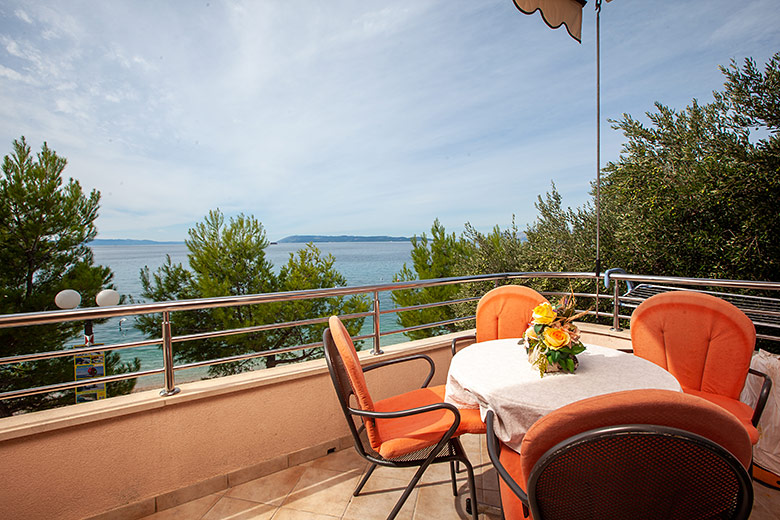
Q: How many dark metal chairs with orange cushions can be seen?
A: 4